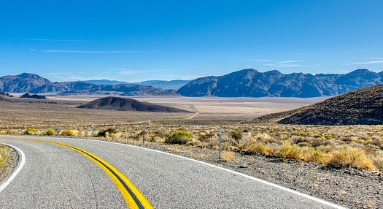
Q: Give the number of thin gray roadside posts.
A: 5